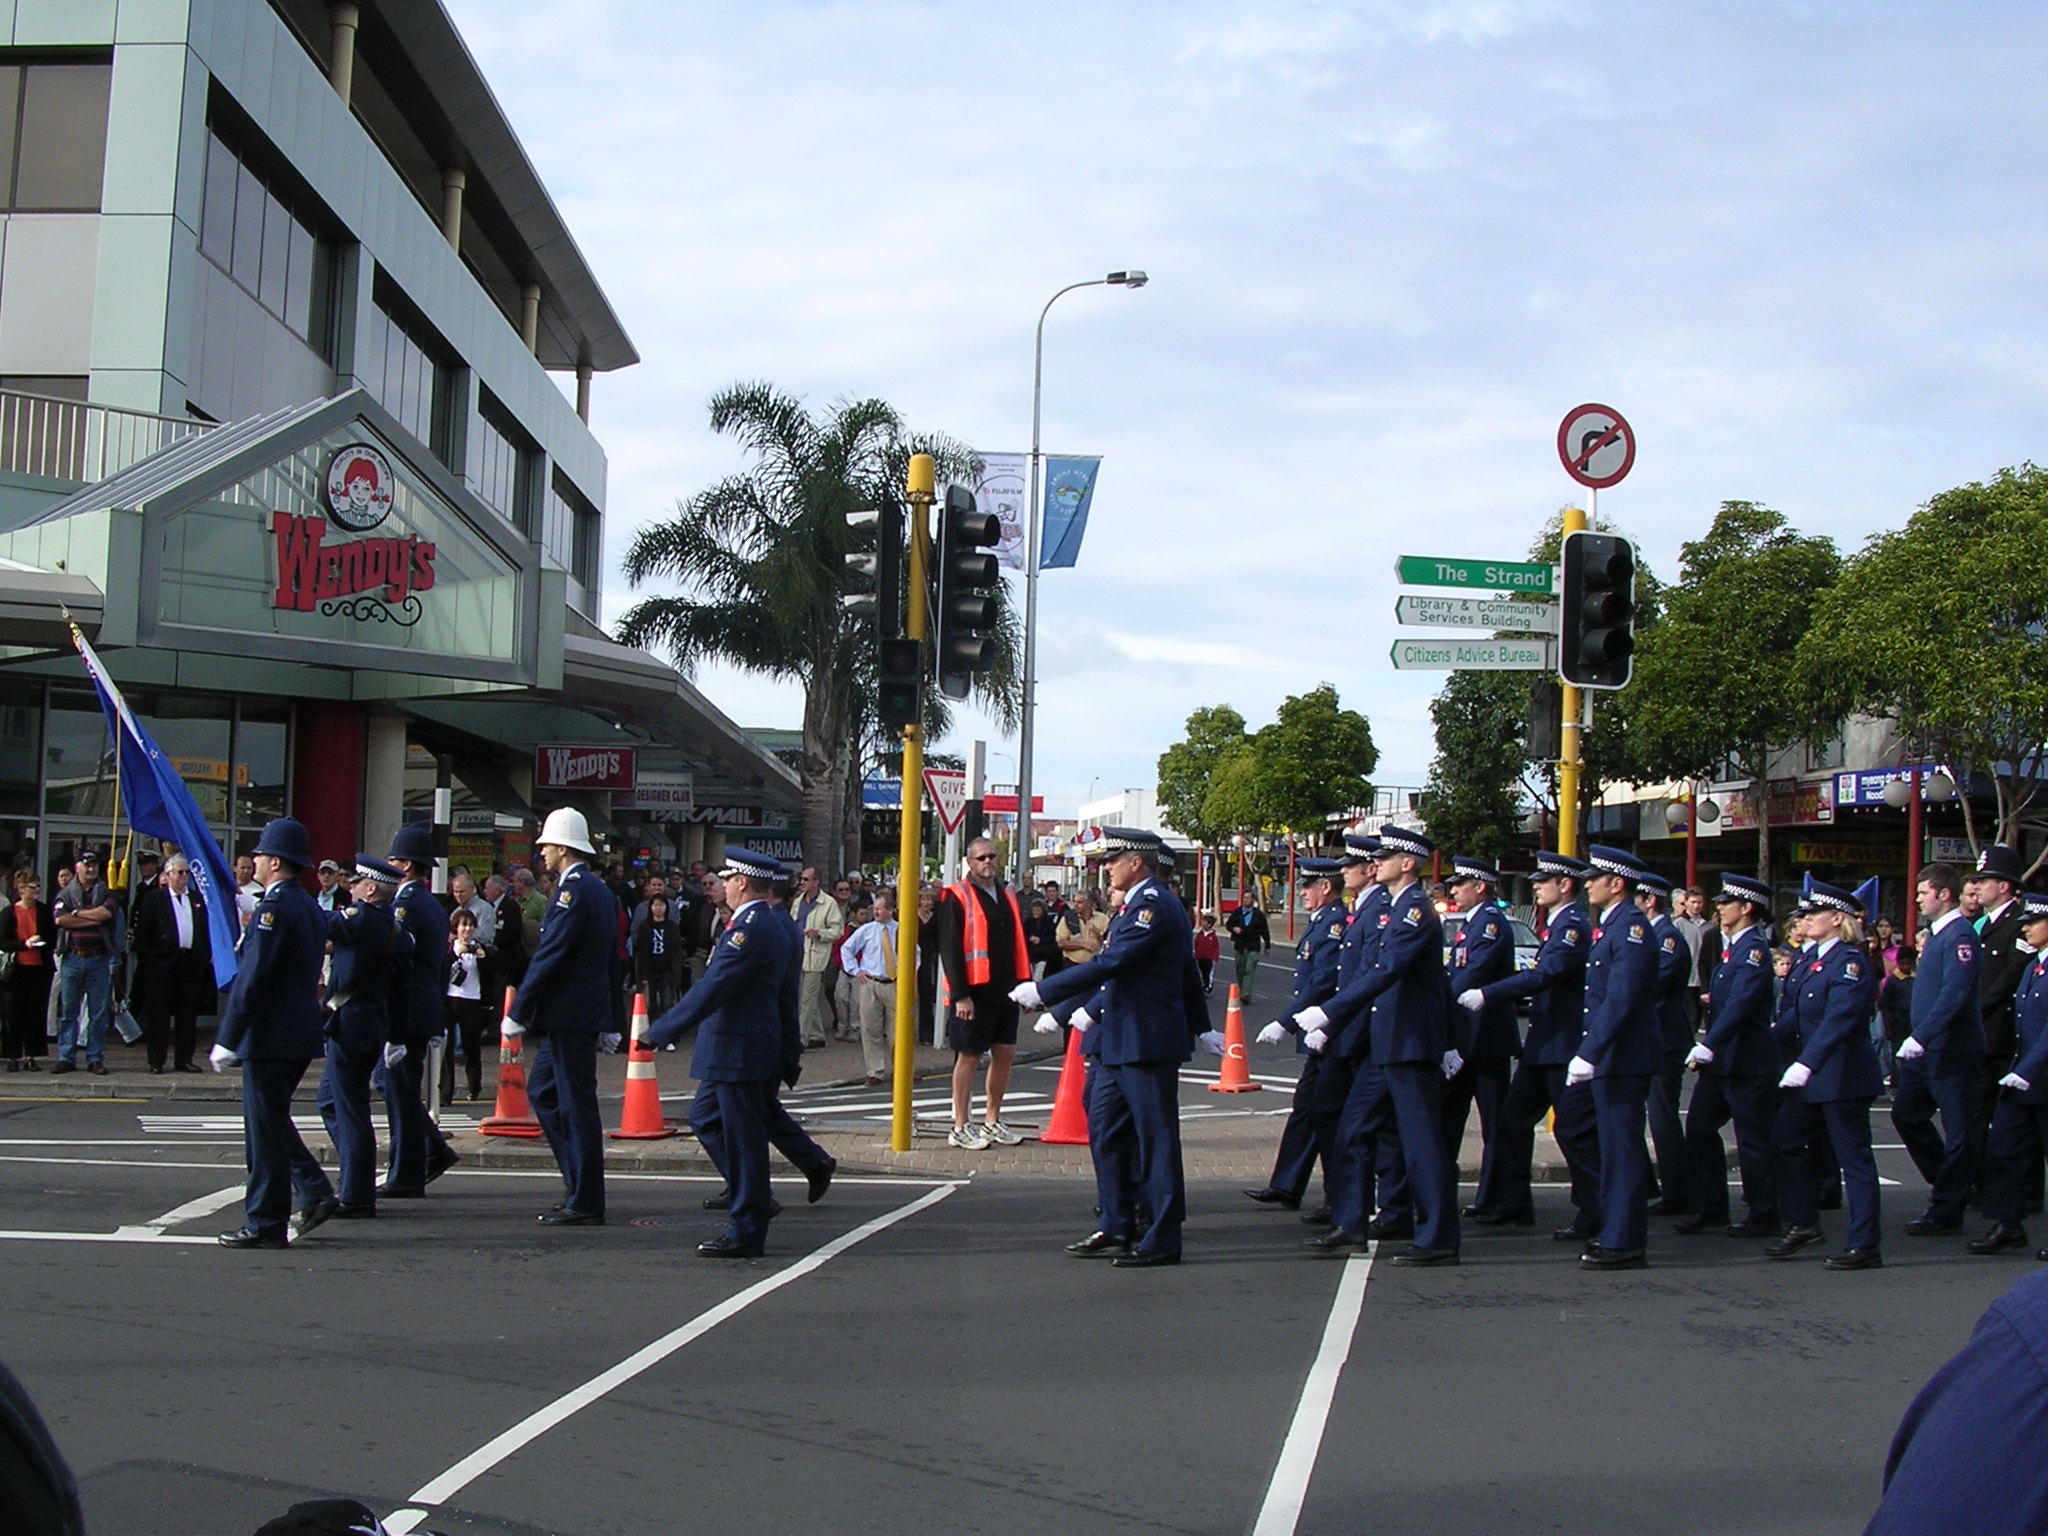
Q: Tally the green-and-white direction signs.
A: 3